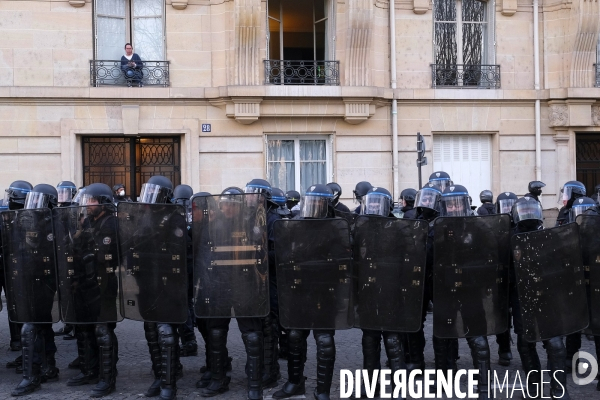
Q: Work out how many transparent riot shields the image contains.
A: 9